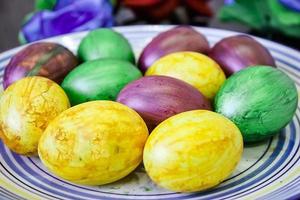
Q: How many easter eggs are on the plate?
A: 11